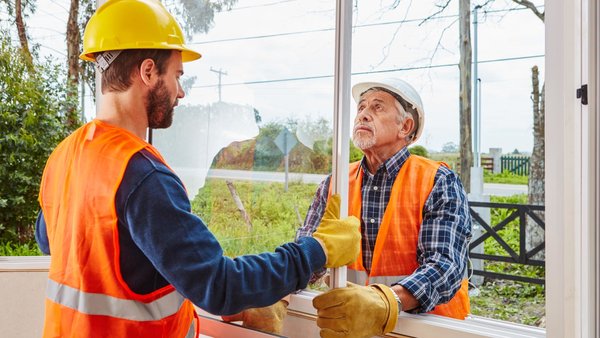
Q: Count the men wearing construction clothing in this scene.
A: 2